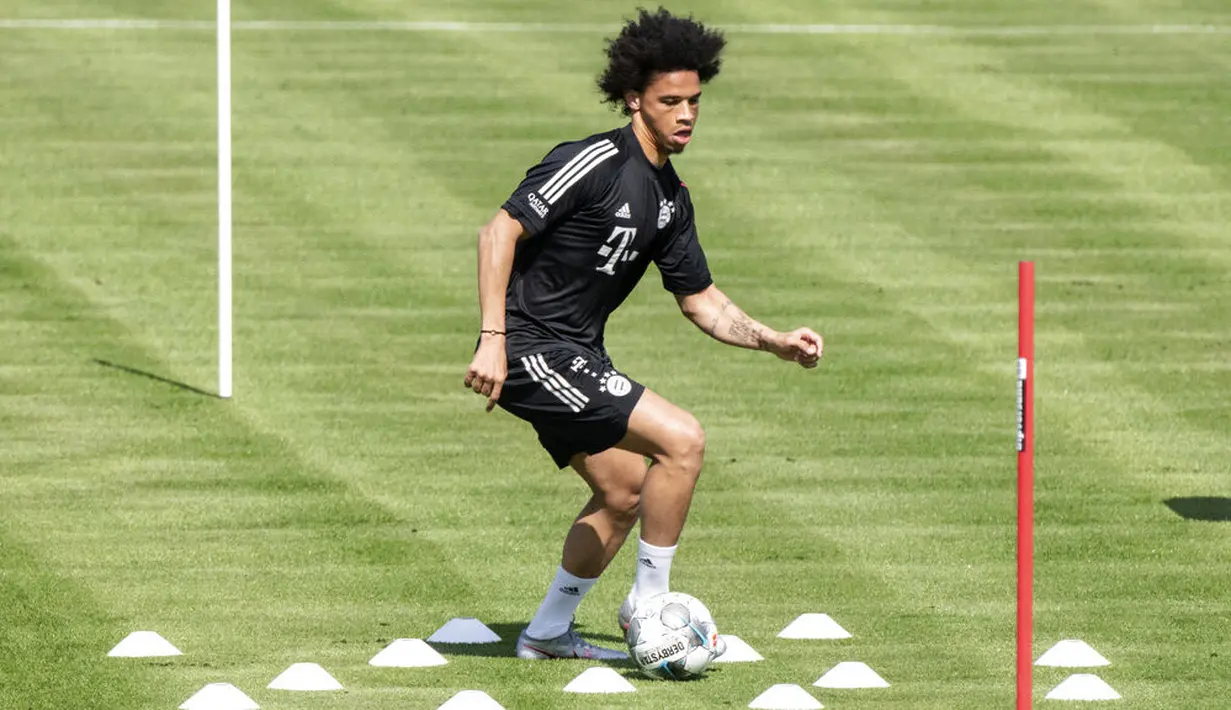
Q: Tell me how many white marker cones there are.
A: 13